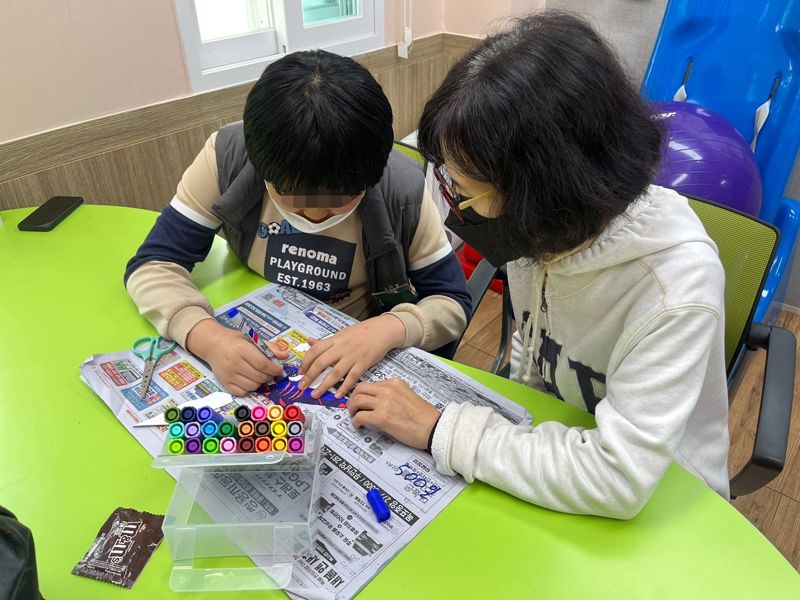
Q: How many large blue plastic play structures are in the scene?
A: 1